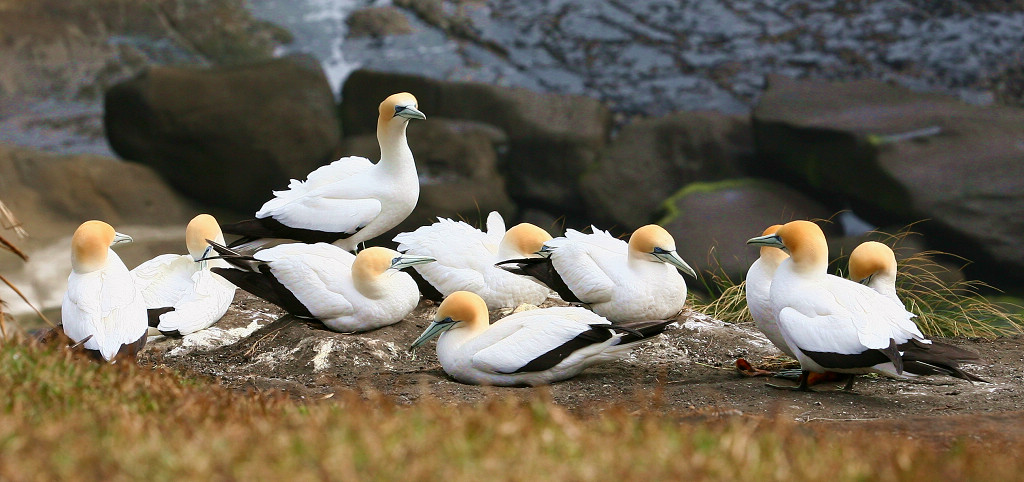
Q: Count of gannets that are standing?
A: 4